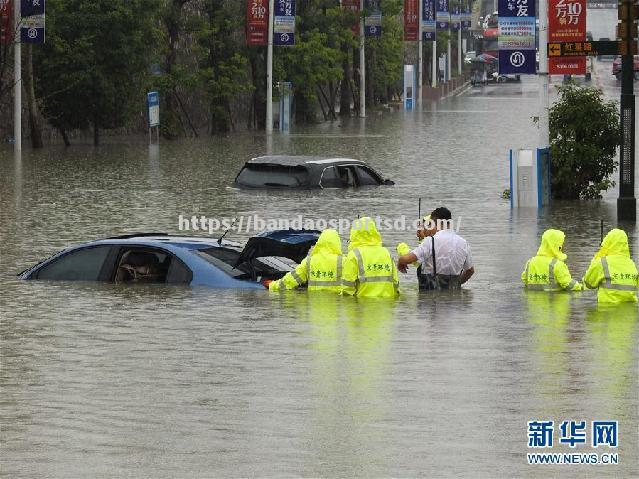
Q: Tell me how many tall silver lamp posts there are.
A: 8